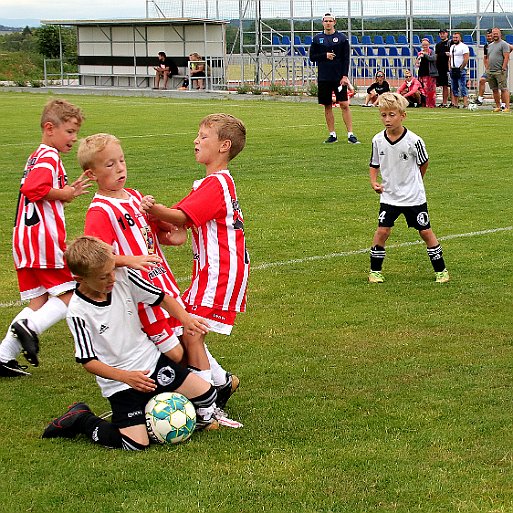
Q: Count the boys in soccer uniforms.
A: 5